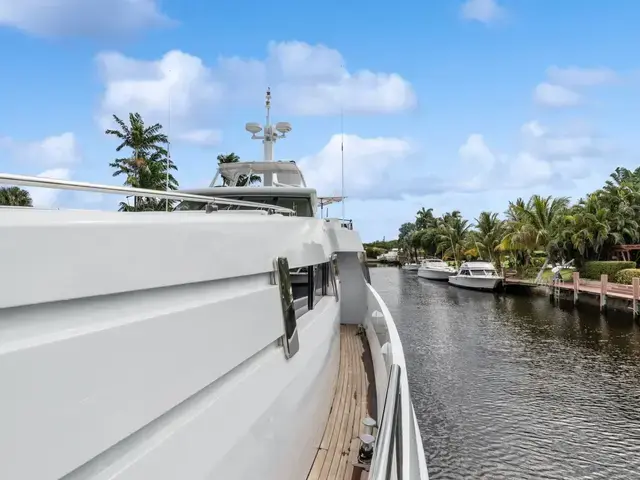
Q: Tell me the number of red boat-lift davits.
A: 0